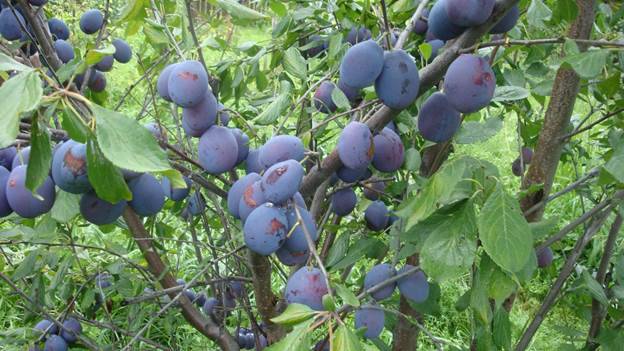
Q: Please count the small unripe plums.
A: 0